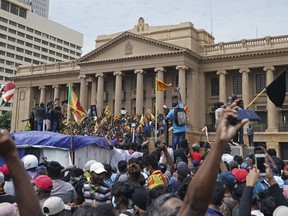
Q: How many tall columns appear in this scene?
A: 12